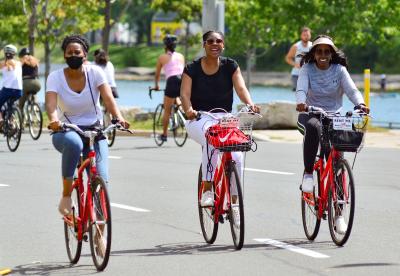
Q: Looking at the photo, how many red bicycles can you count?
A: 3